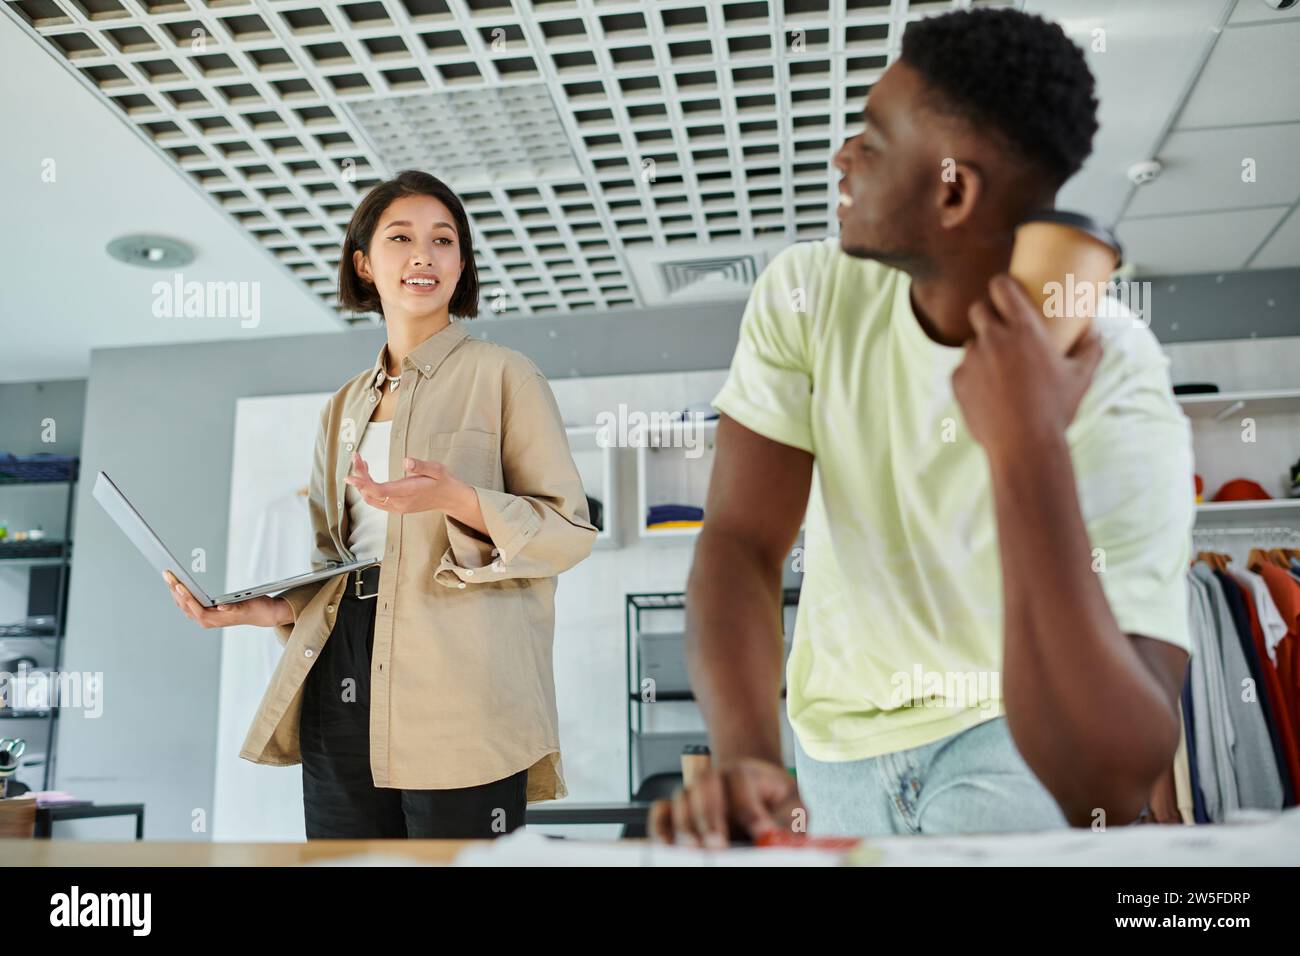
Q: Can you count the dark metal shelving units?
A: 2